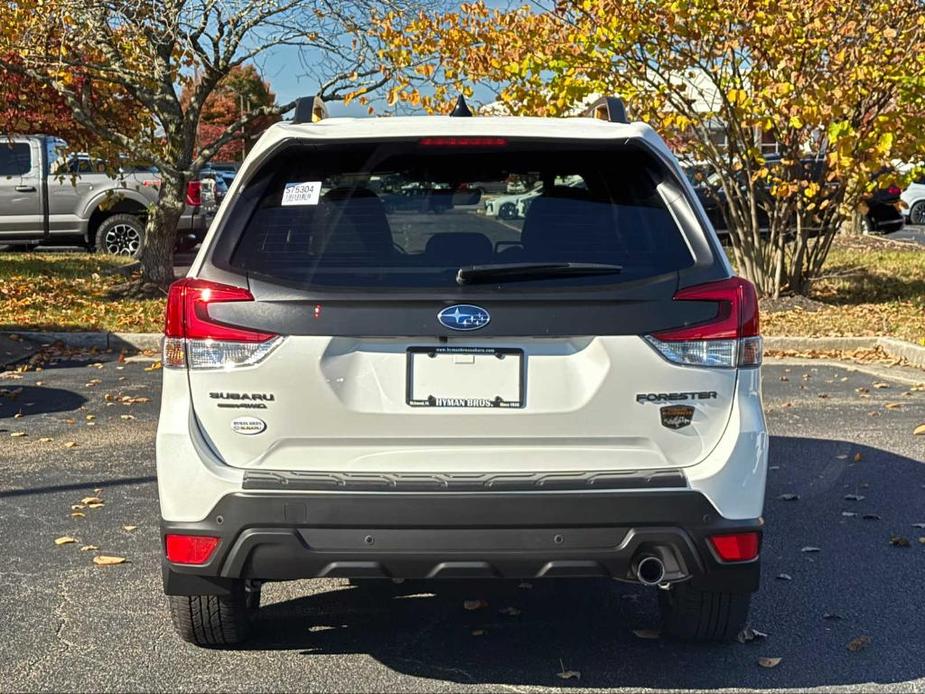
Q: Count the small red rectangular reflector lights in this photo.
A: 2